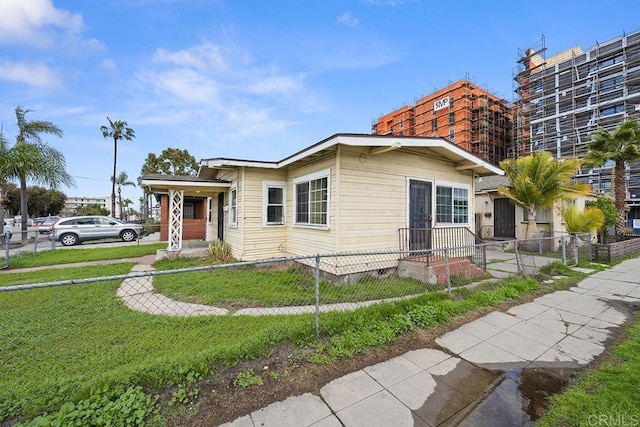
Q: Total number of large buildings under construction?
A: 2